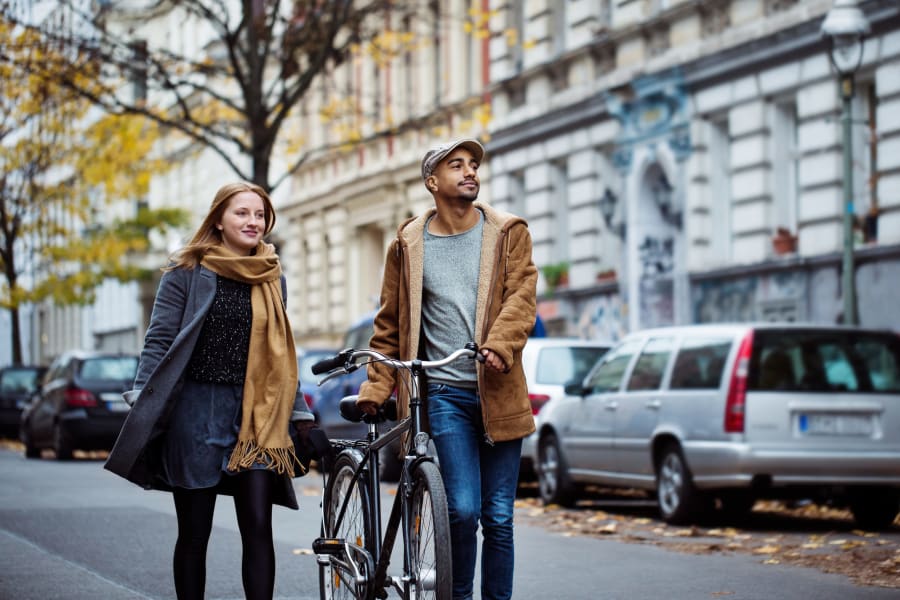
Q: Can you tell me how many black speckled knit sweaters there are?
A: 1